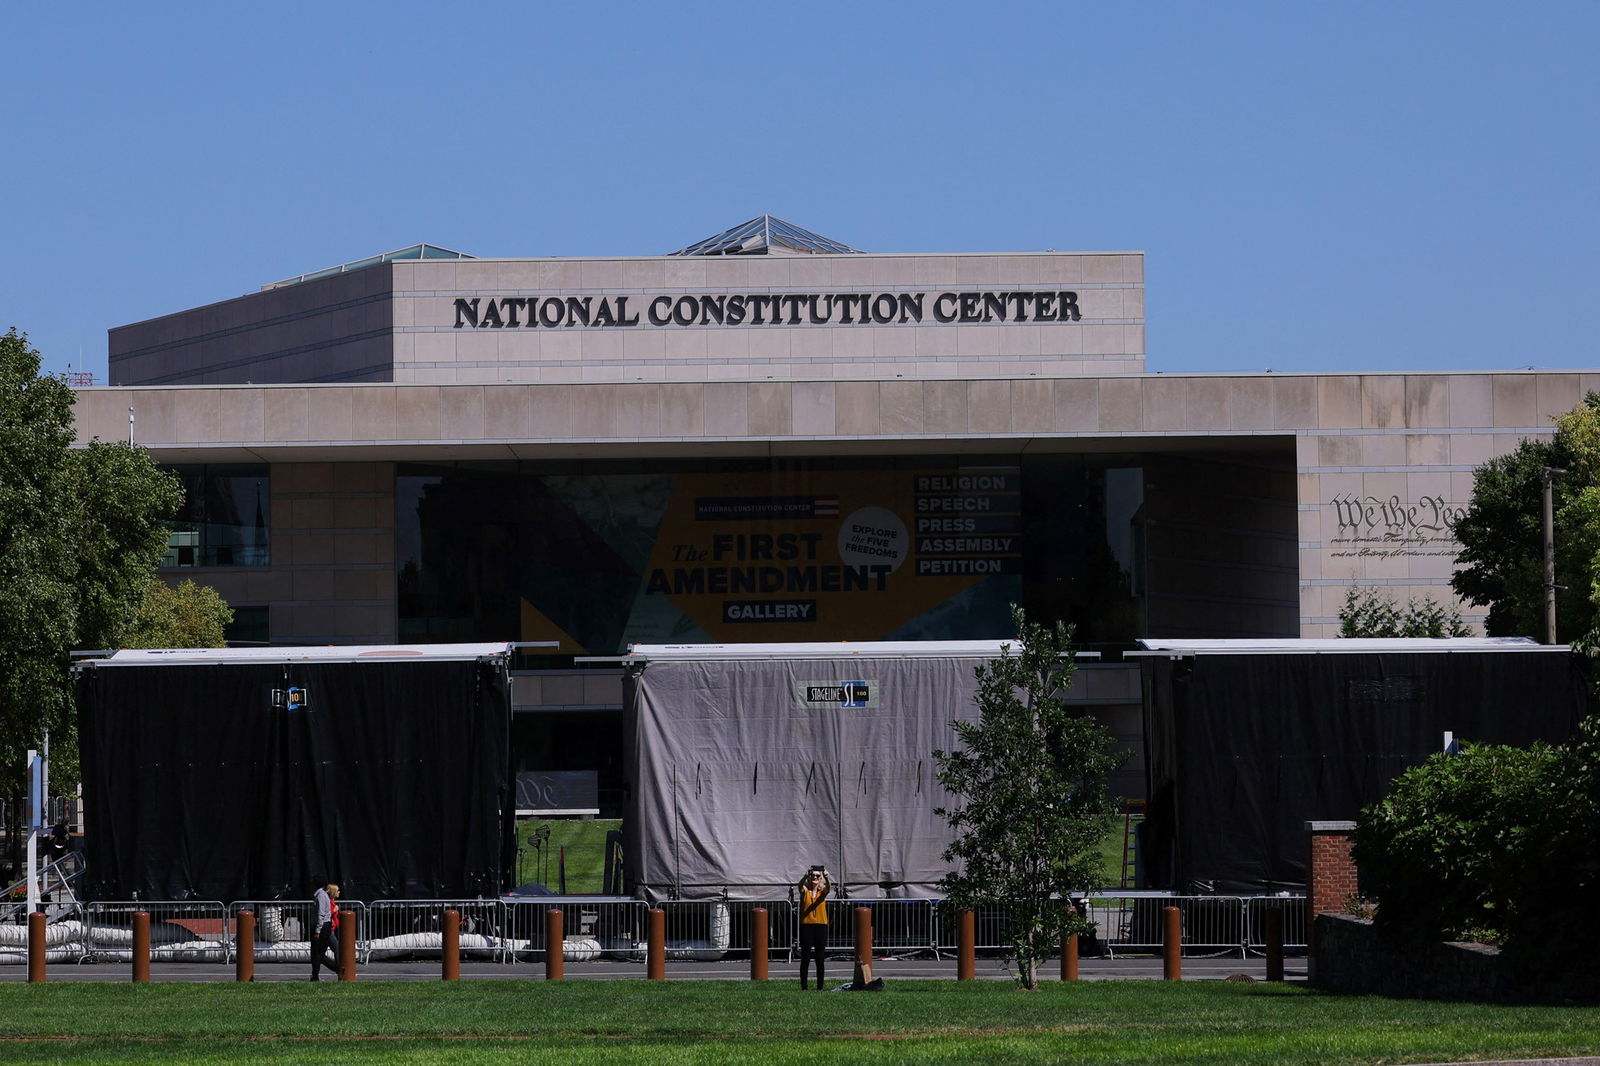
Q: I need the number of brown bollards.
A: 13